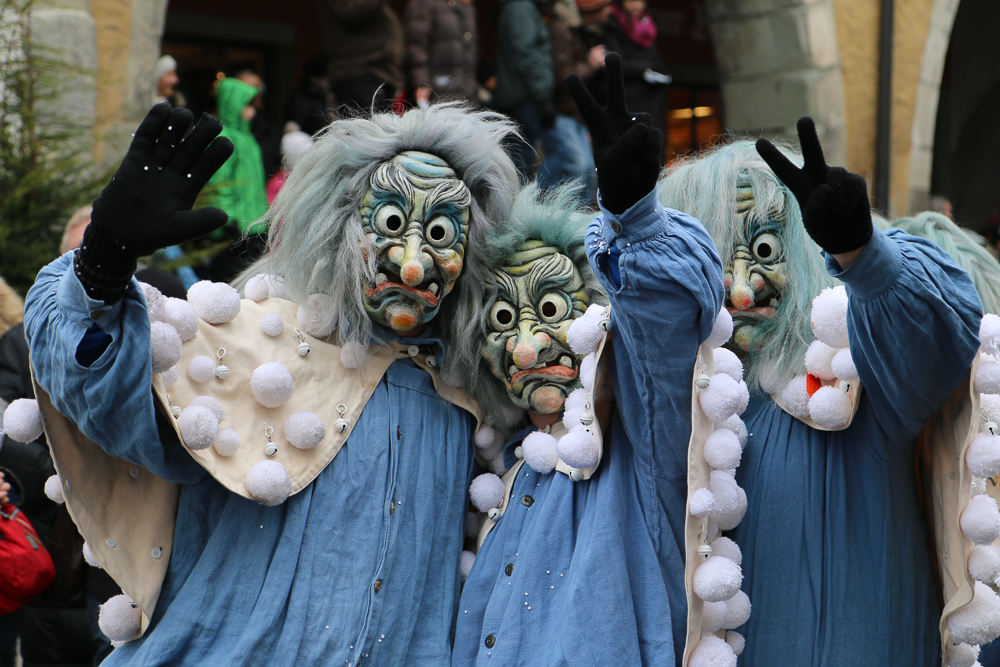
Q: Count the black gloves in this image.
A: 3